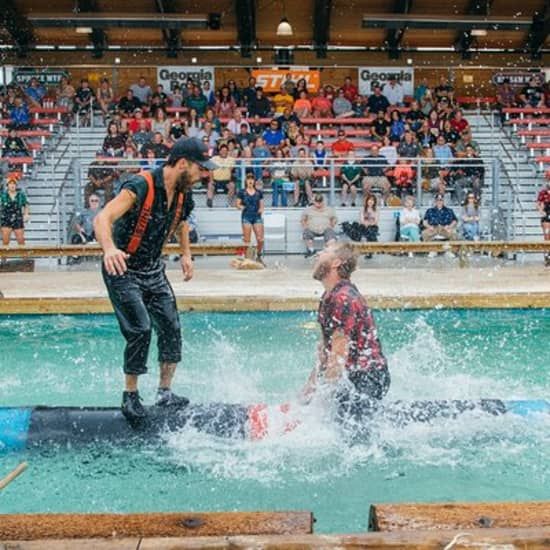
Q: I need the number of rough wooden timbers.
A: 2